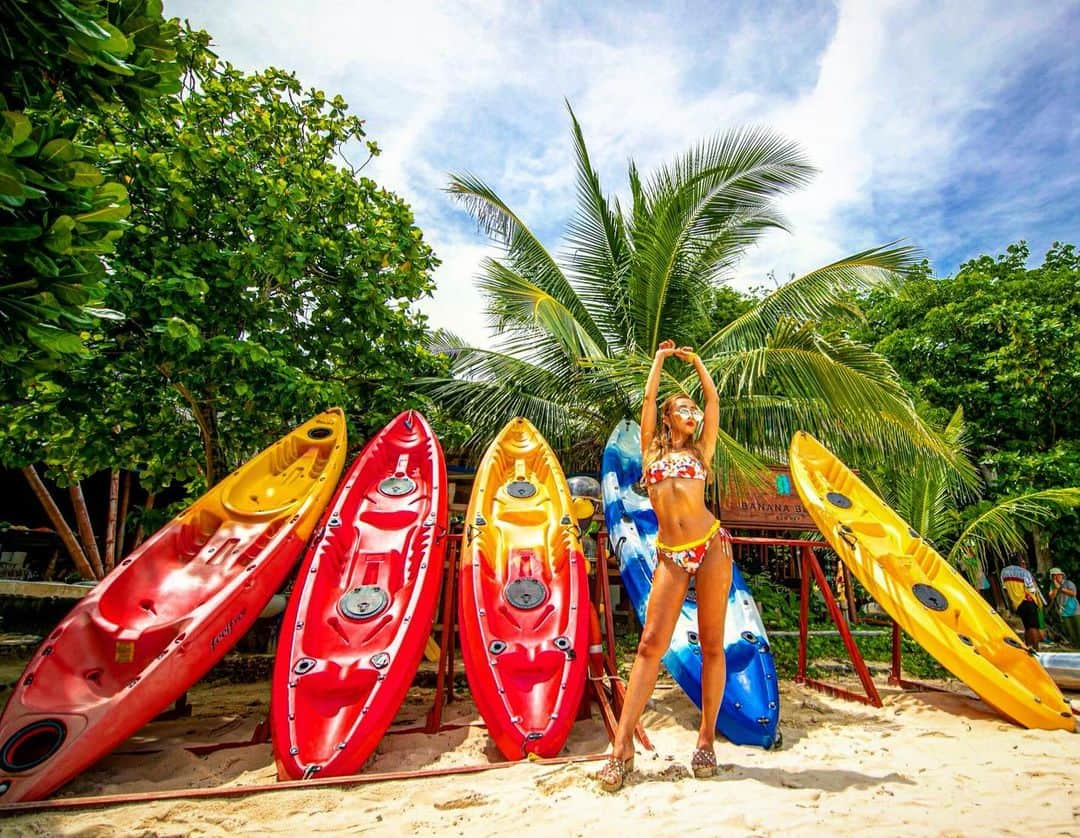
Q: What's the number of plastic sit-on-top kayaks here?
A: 5